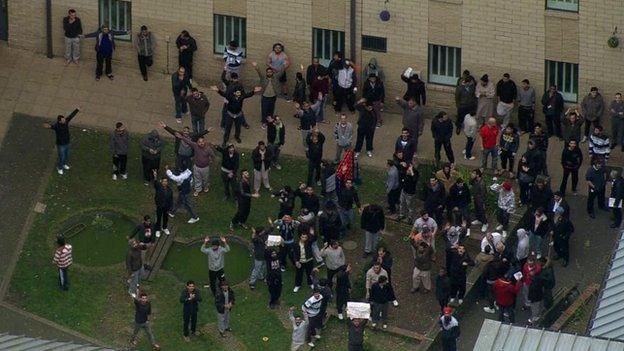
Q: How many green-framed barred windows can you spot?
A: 6